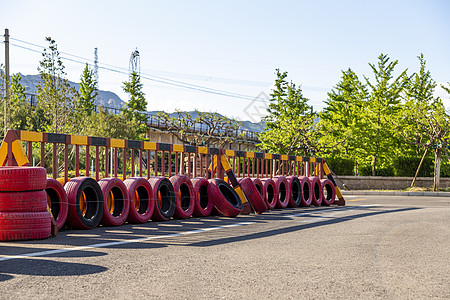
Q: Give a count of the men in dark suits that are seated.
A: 0